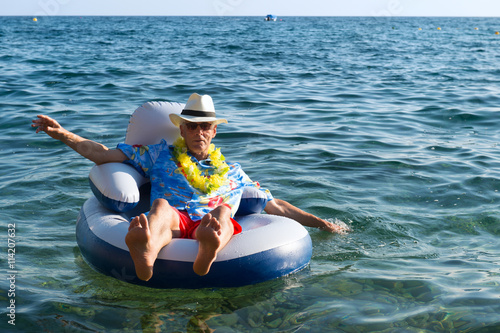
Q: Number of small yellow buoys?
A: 5